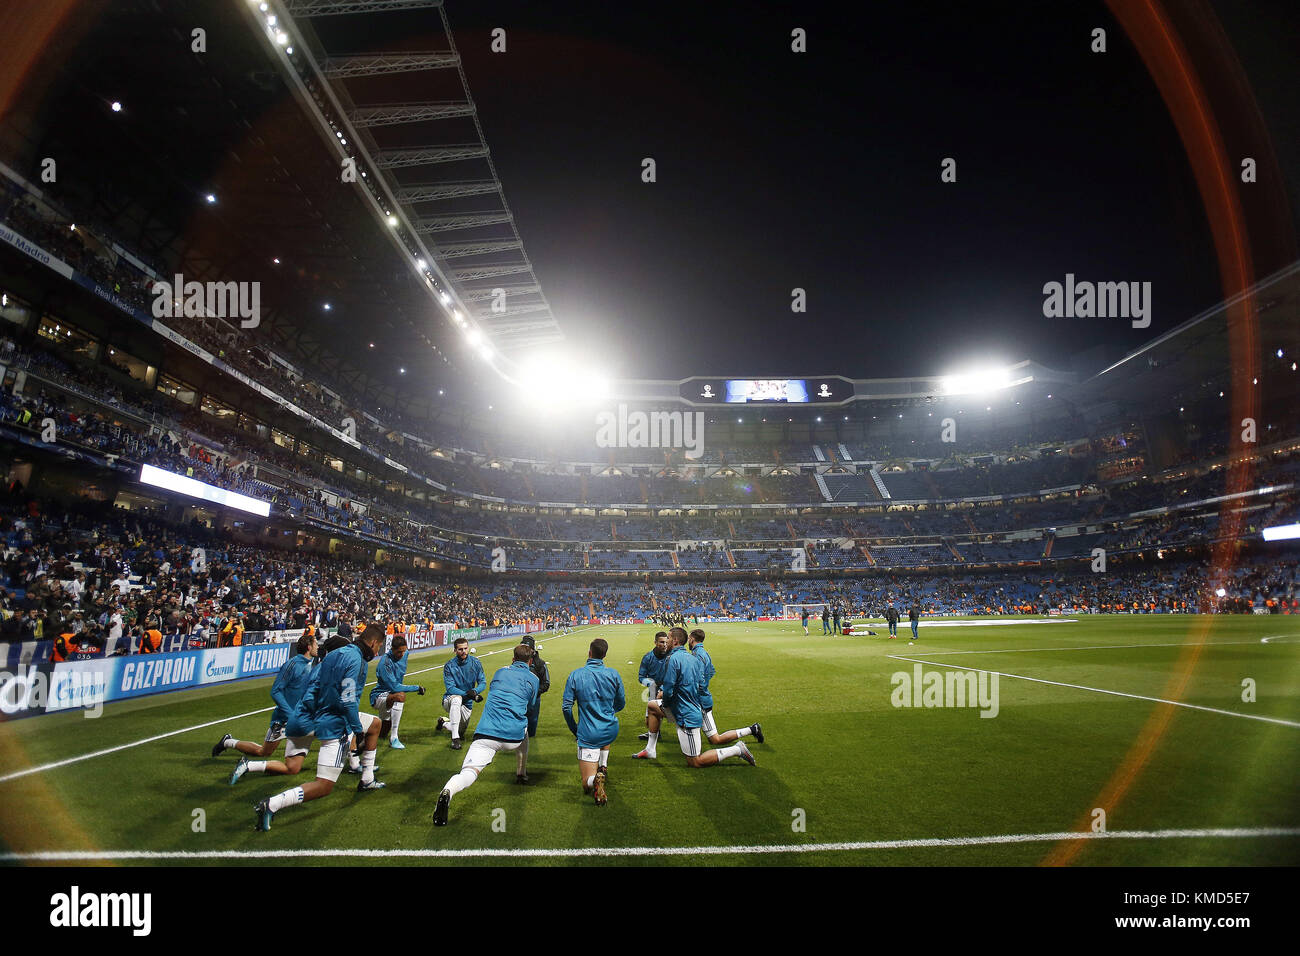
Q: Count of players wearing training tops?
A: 10